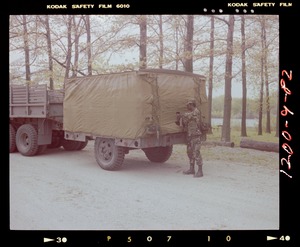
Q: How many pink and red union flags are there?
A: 0